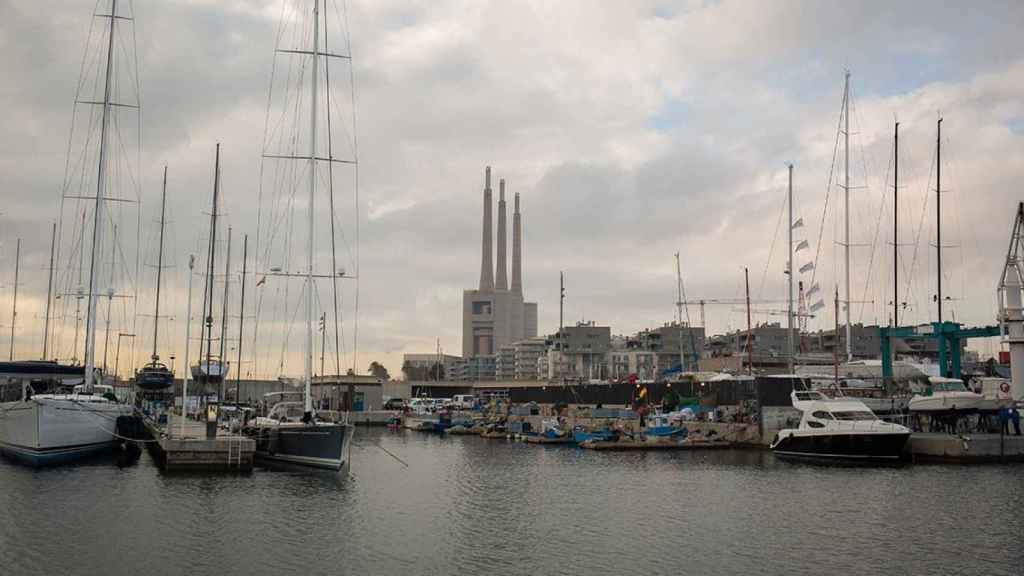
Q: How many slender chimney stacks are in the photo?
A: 3